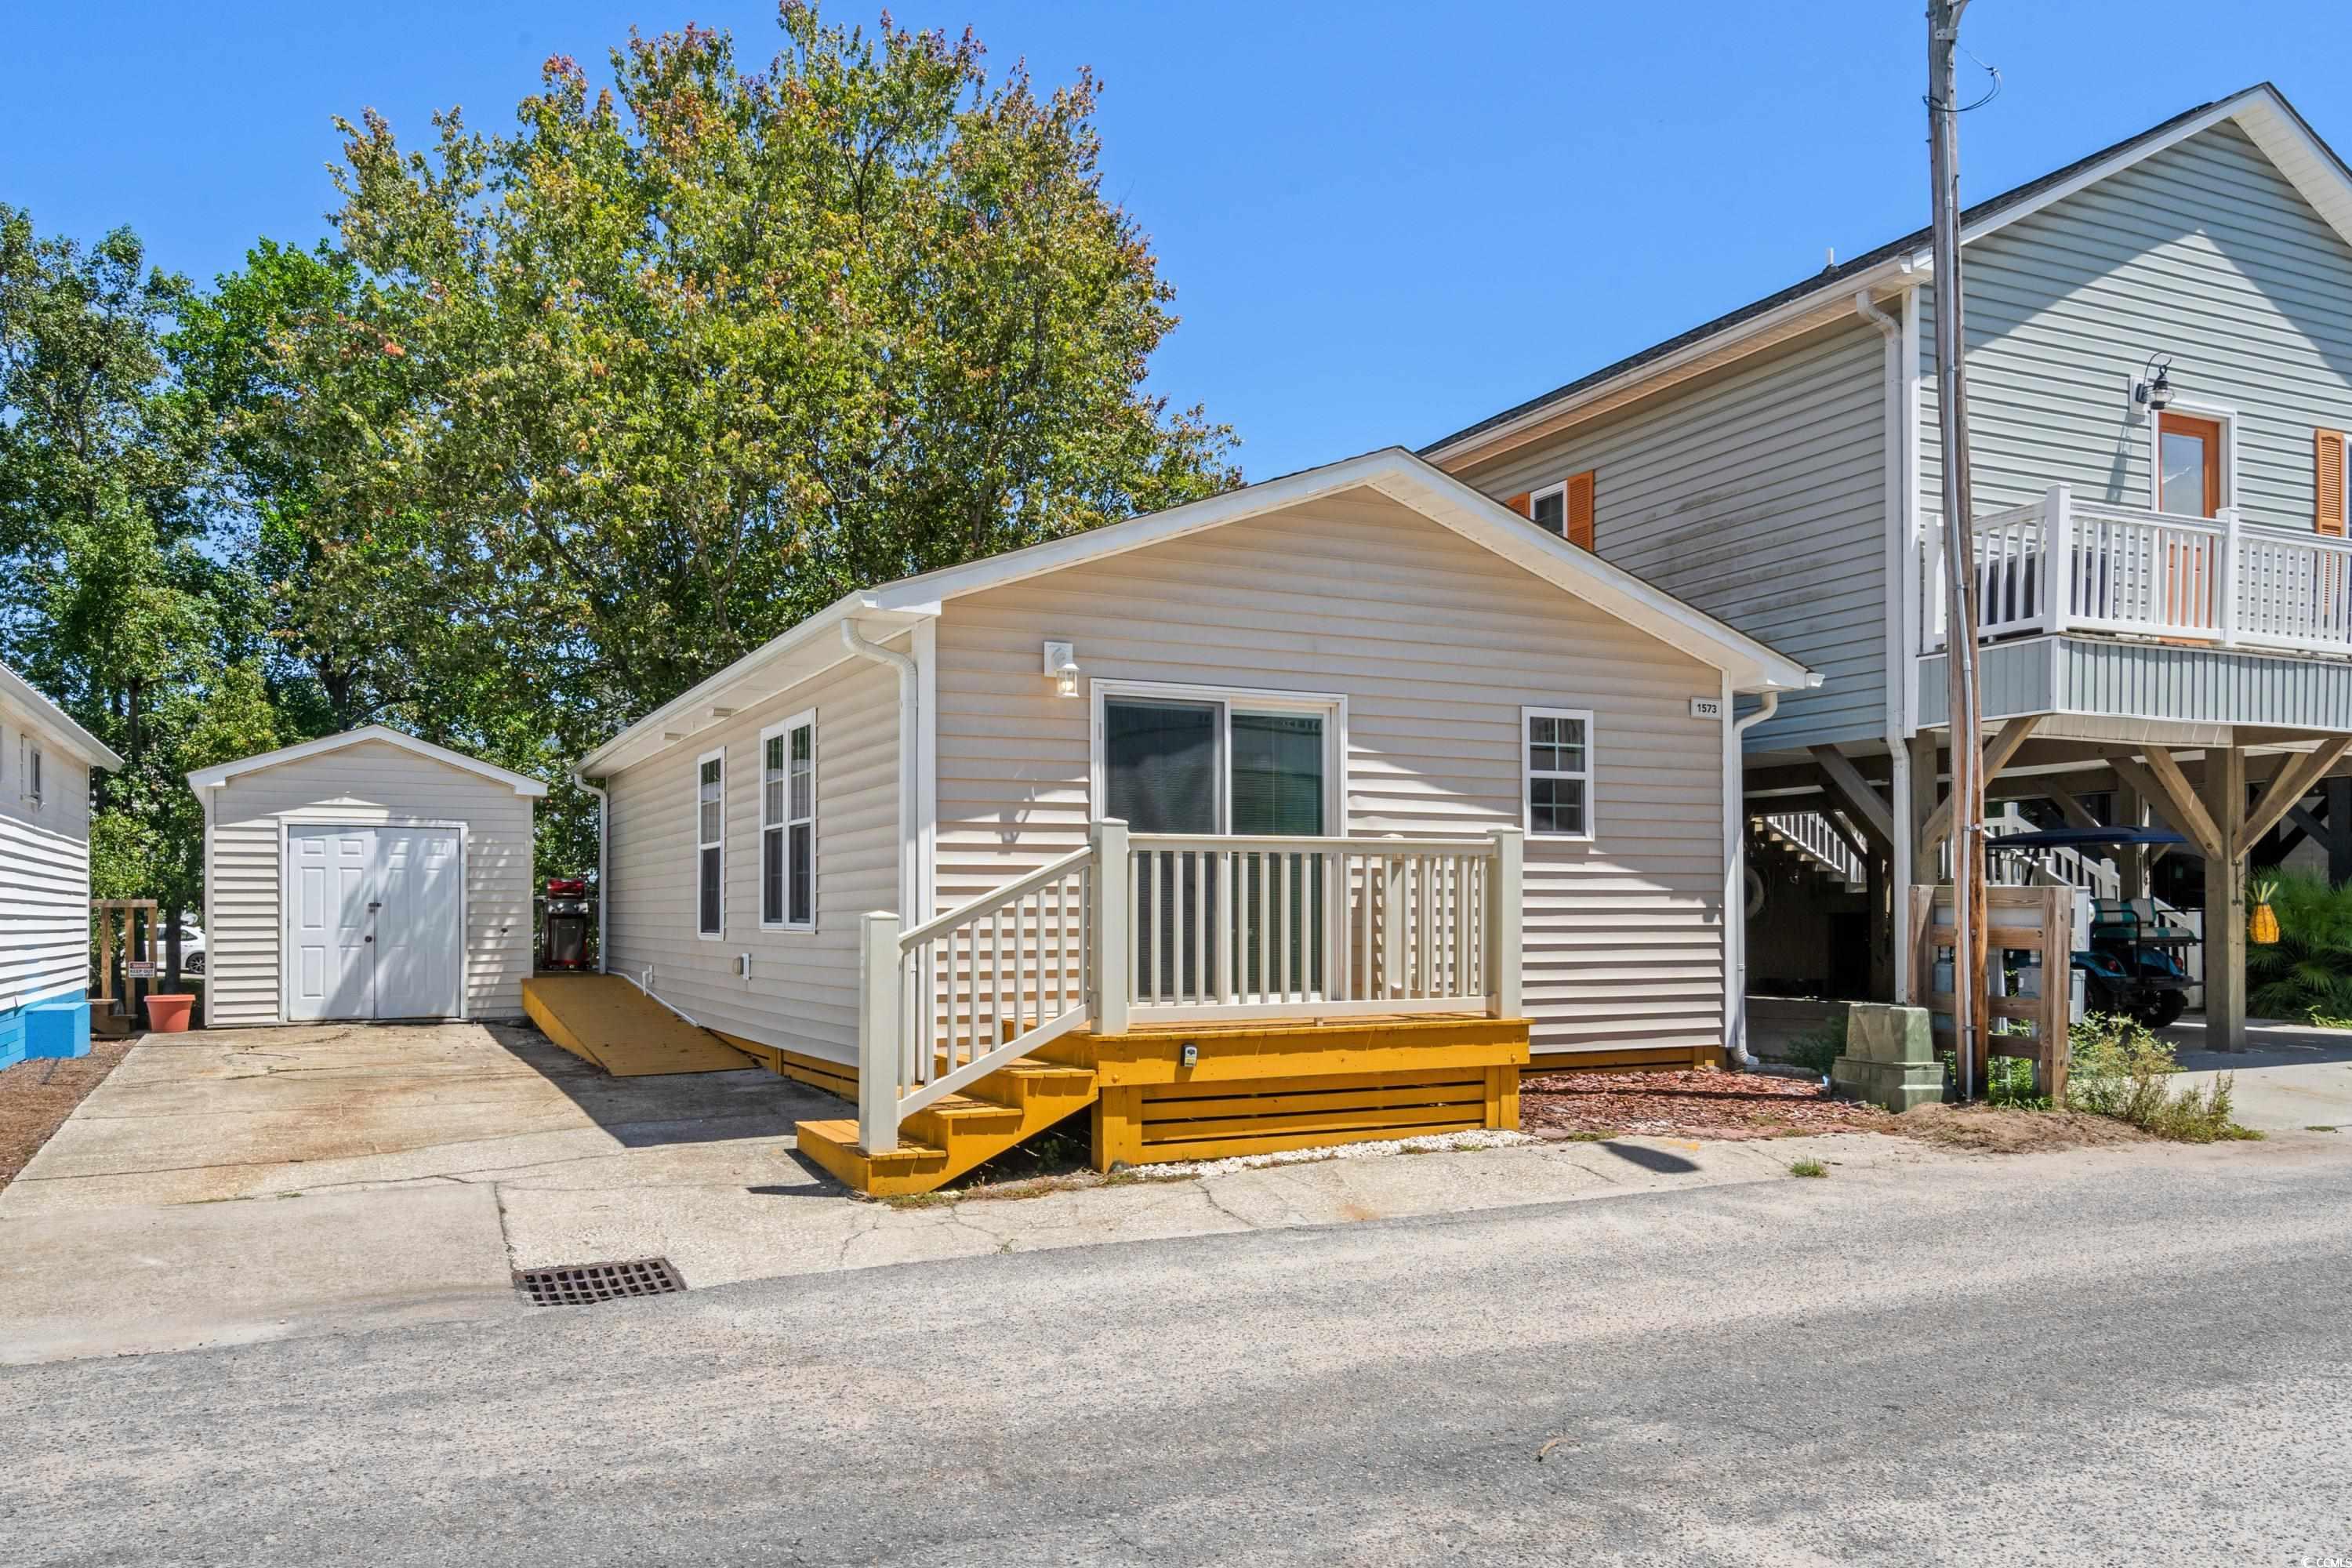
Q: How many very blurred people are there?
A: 0